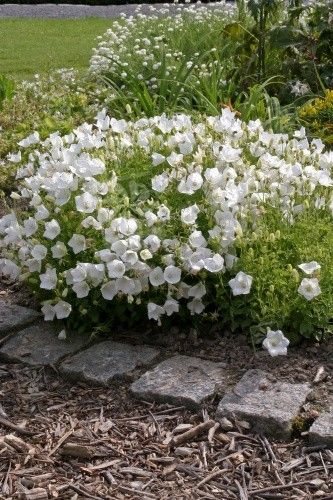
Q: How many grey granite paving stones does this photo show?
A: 6